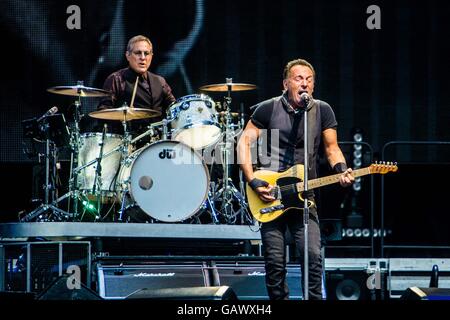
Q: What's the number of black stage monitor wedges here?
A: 3